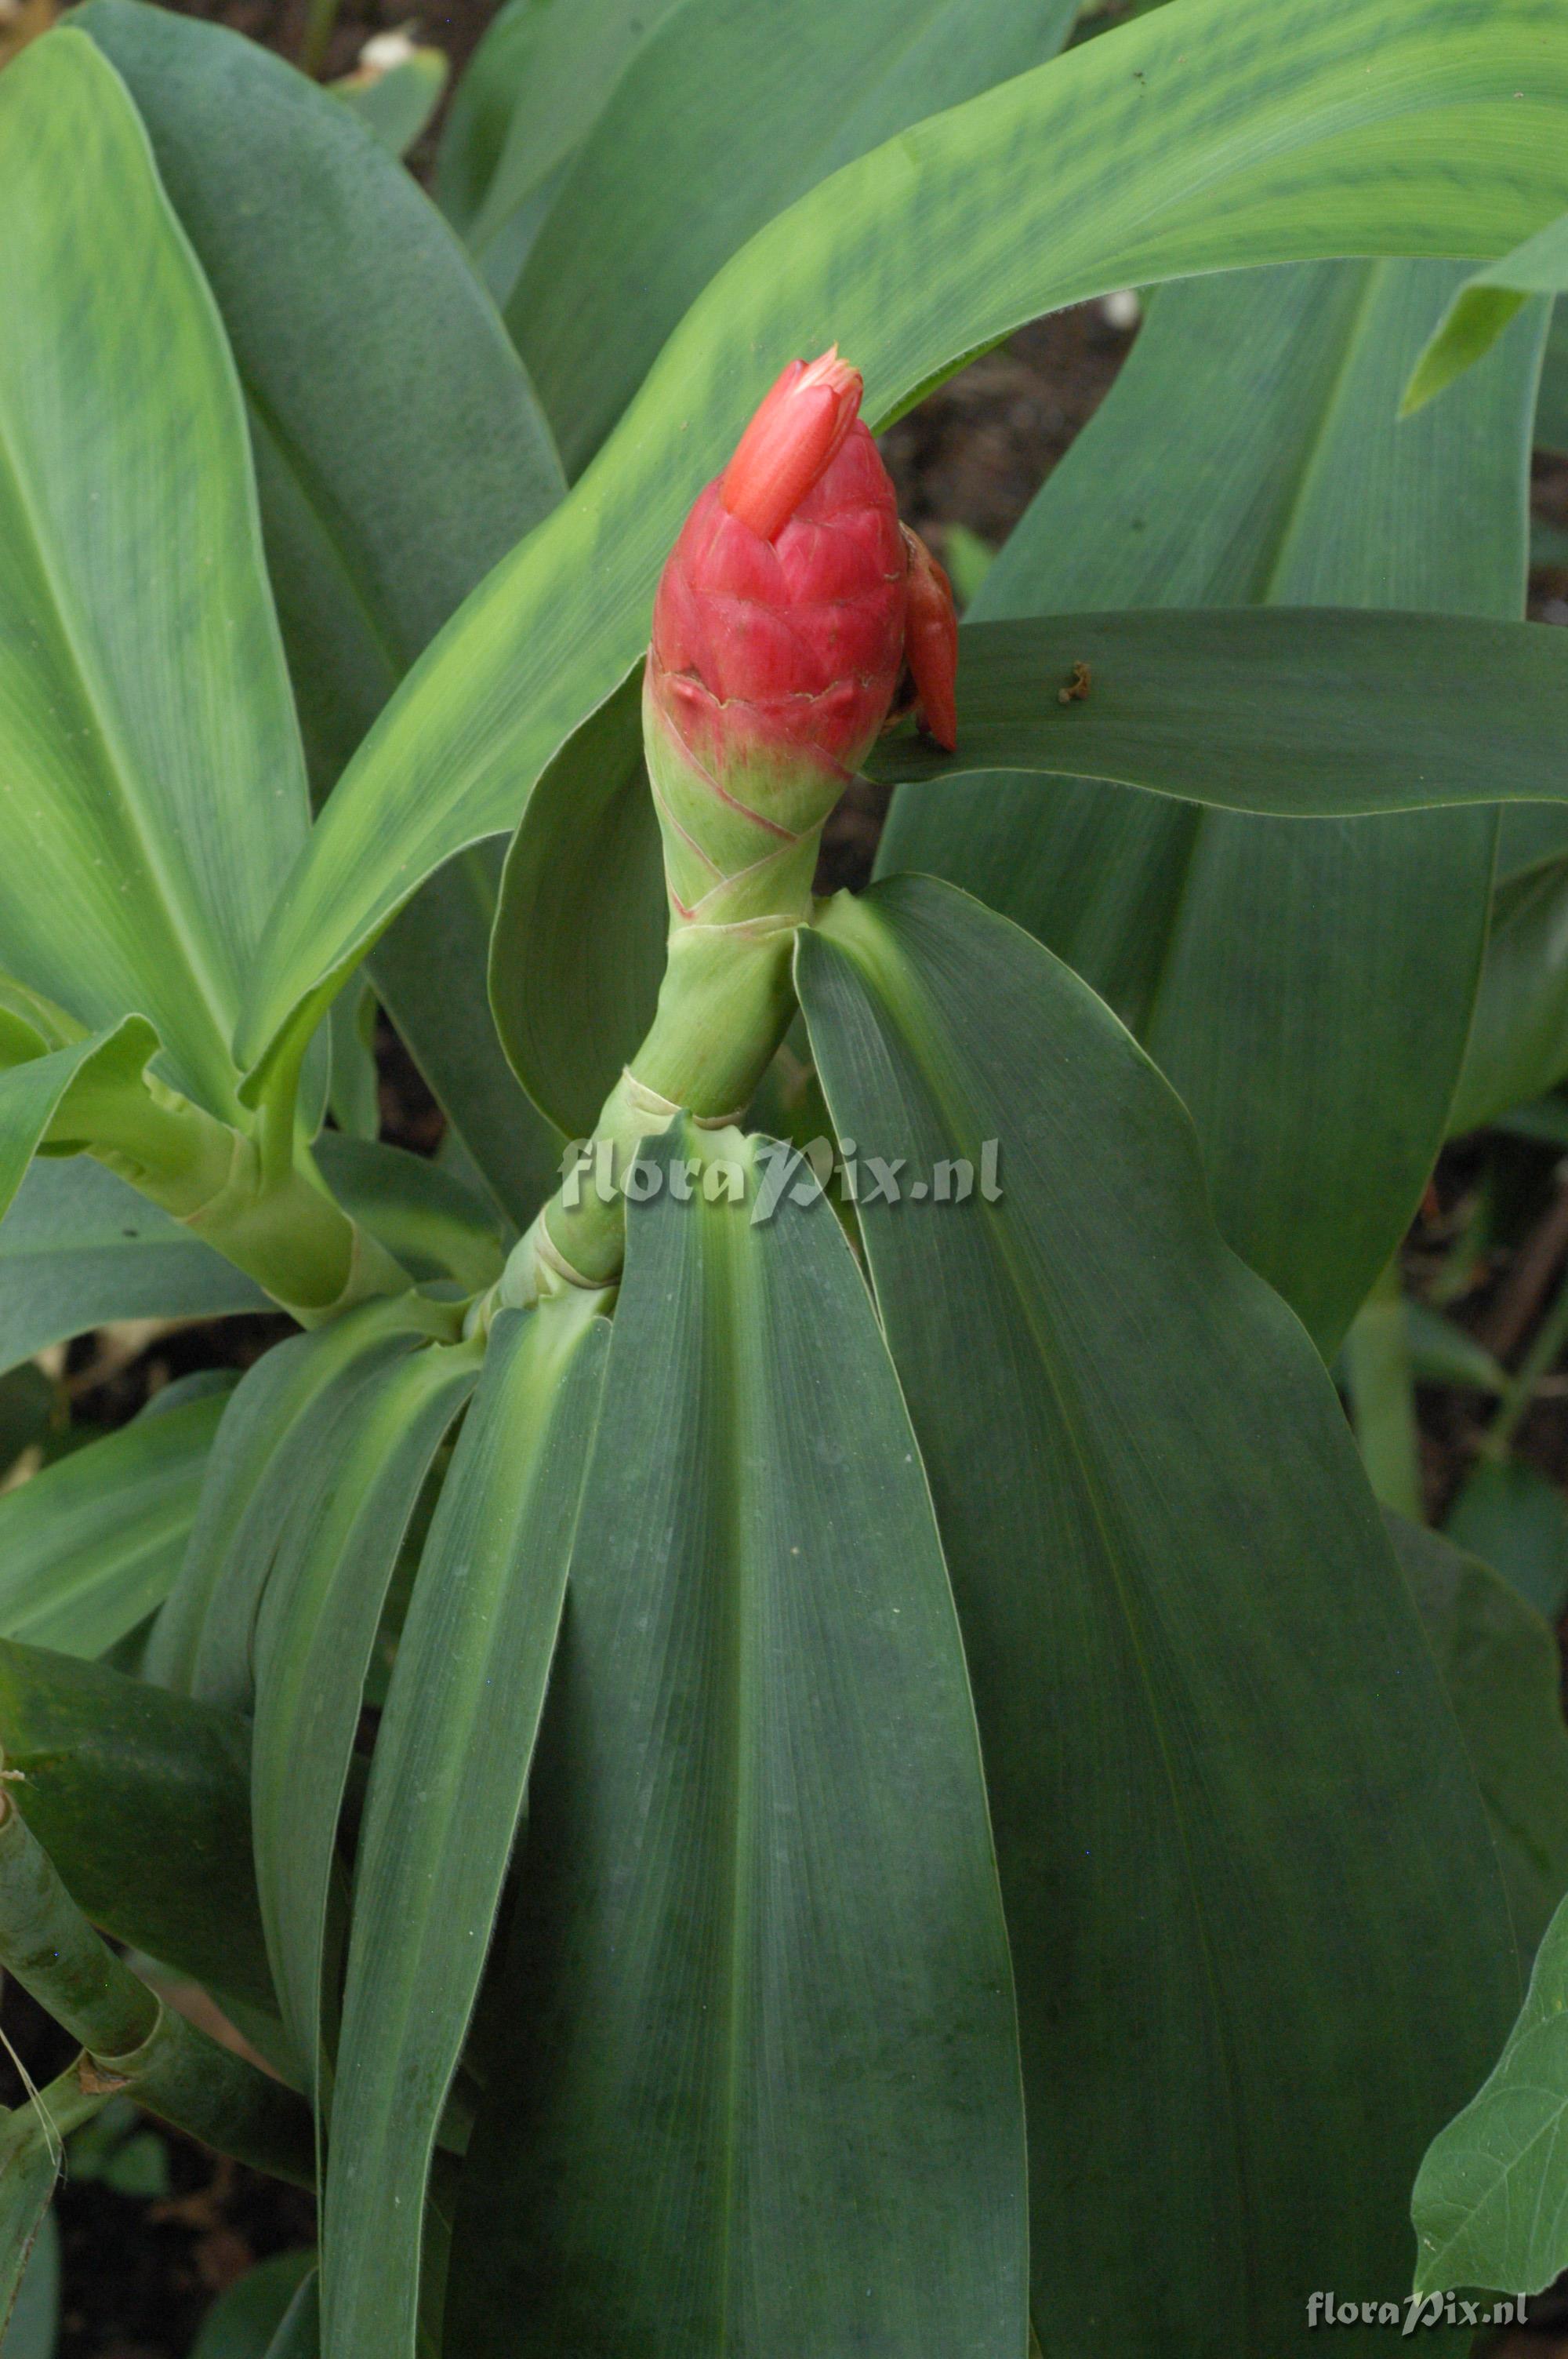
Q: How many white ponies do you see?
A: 0